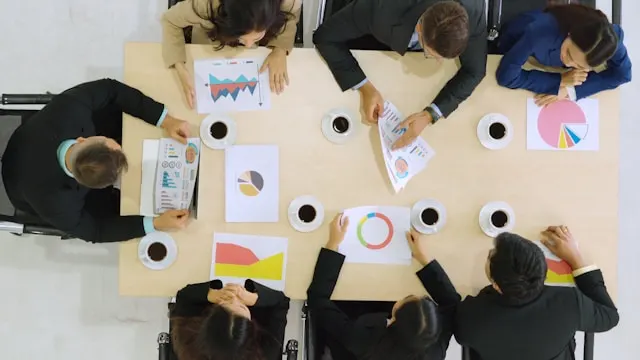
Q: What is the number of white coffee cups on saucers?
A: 7